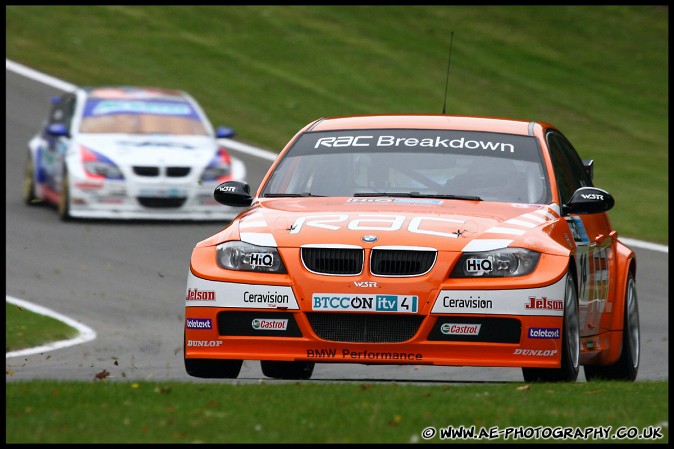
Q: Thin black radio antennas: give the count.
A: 1